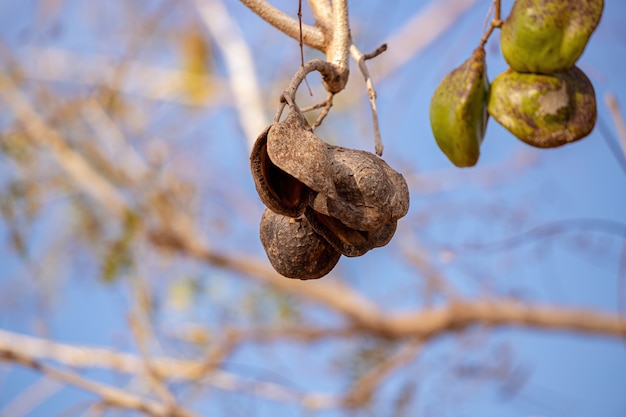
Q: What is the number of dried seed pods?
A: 3